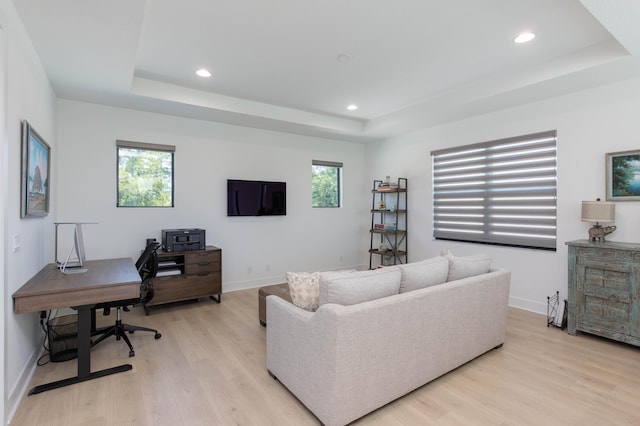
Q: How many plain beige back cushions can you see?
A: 3